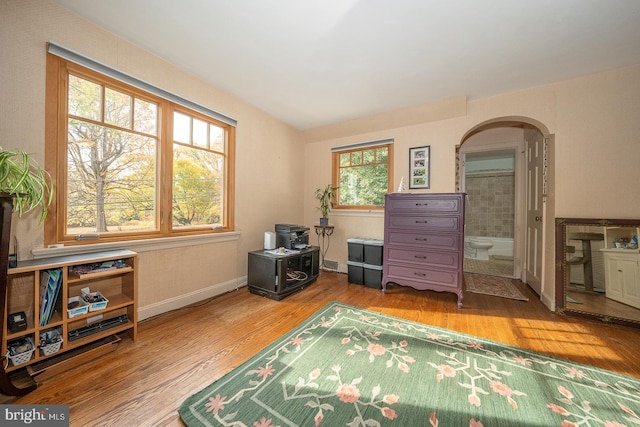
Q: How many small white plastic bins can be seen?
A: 4